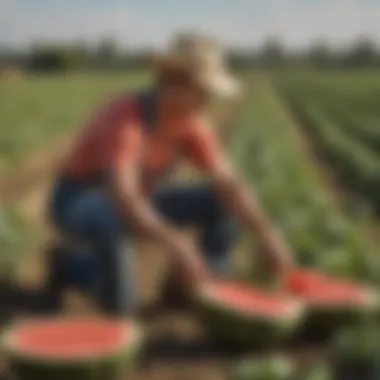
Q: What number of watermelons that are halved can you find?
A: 3